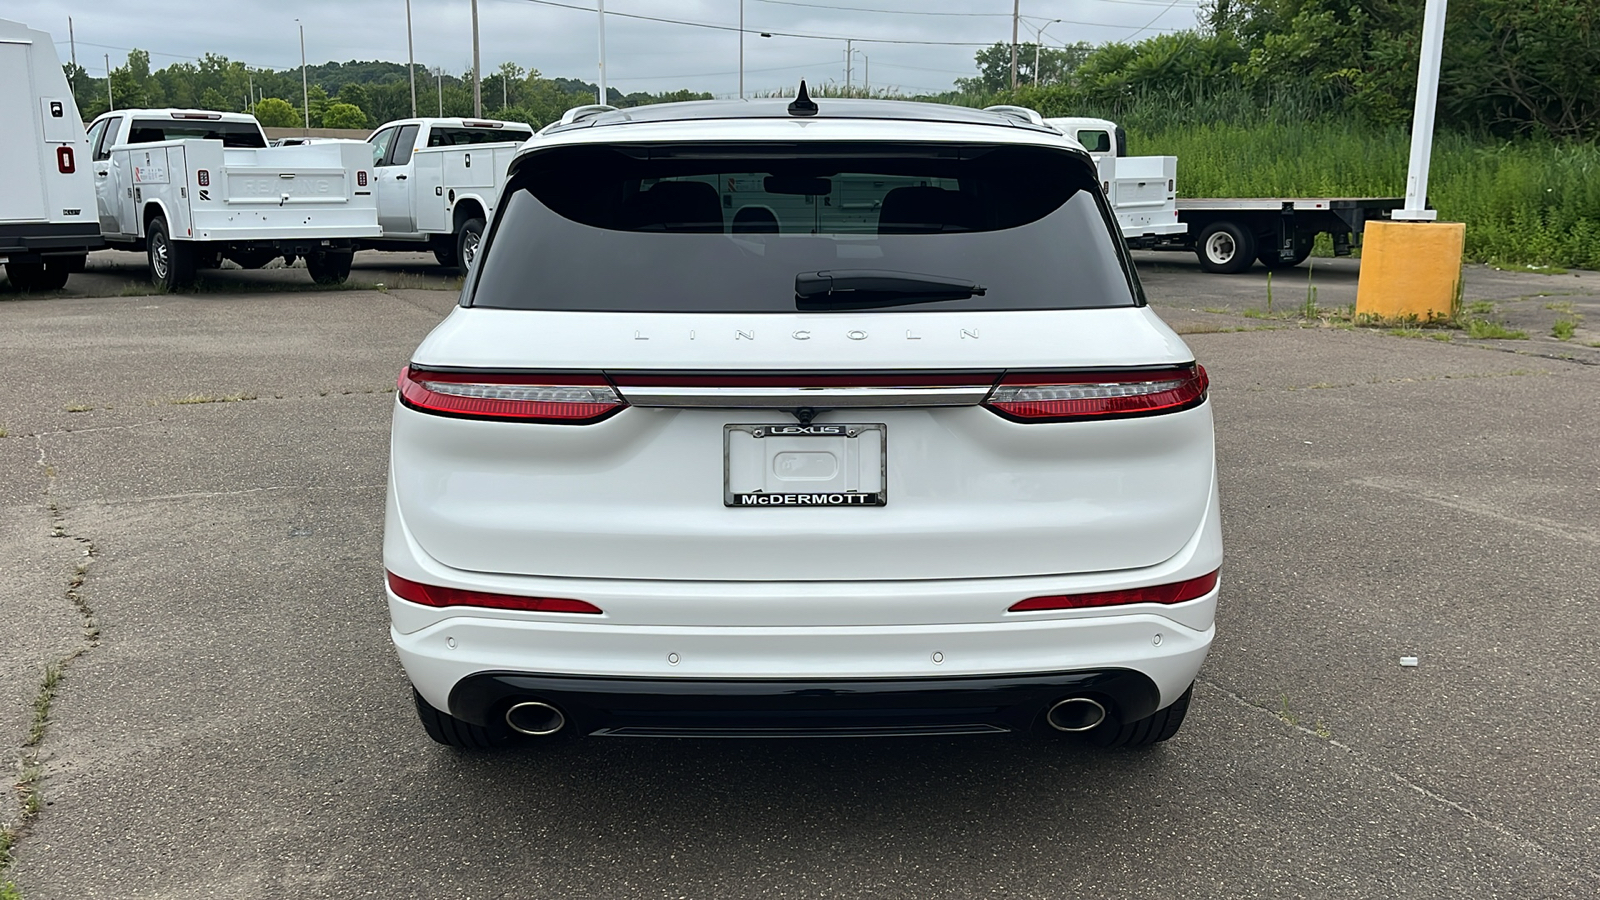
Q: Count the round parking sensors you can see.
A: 4